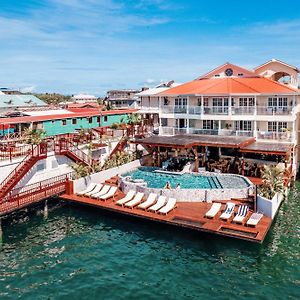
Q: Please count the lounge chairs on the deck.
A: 13